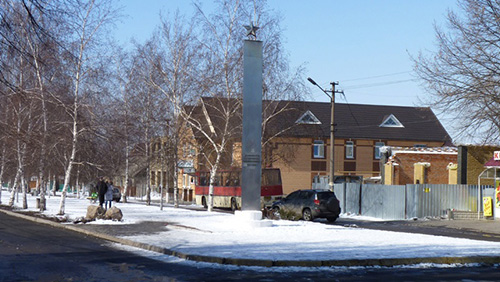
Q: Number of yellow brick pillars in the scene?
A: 3